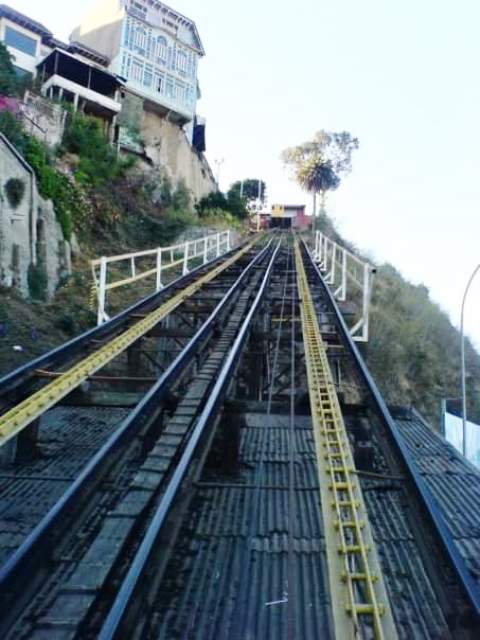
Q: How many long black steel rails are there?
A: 4